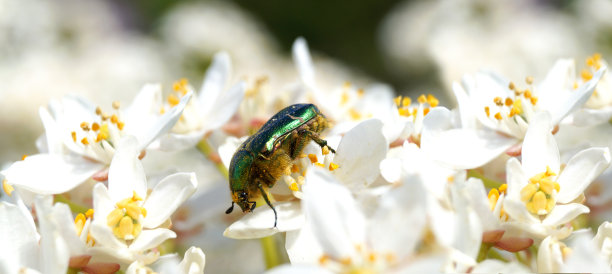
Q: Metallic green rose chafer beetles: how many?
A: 1